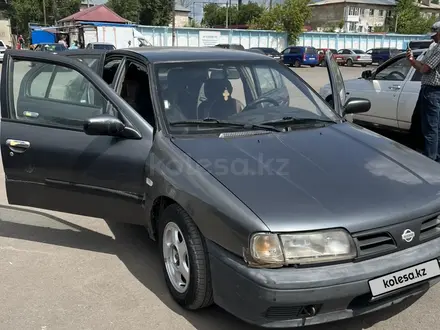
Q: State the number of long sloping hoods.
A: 1